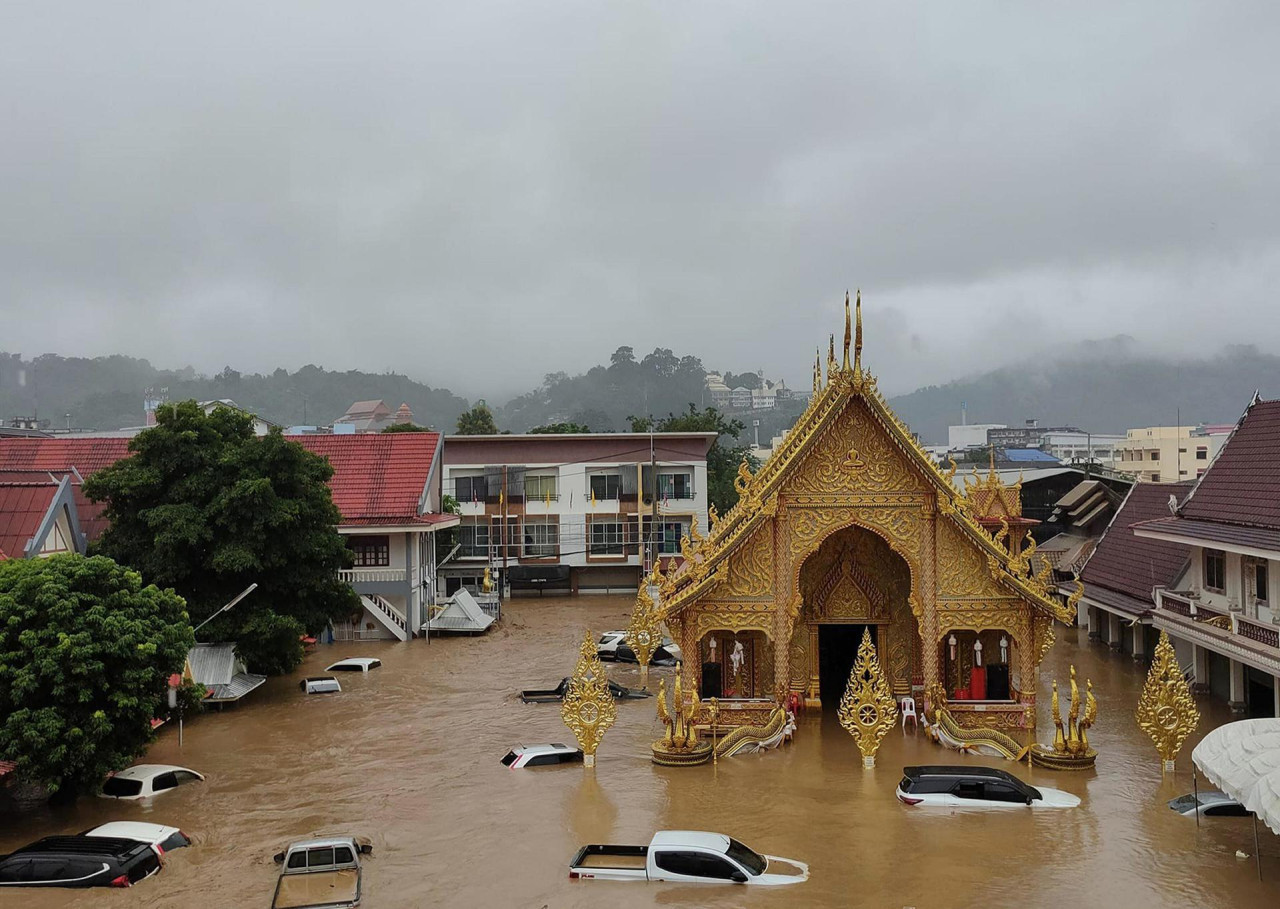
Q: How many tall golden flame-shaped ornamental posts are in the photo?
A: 4